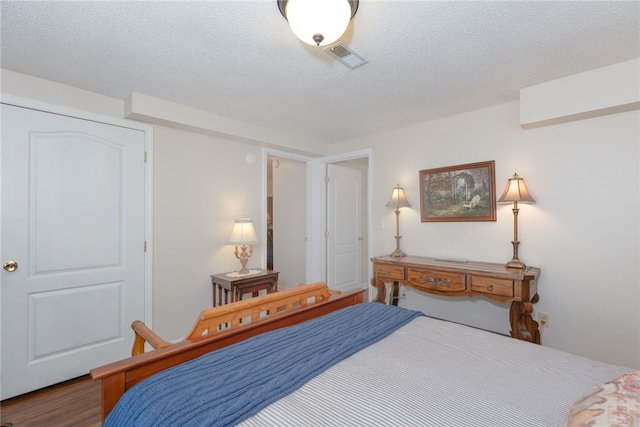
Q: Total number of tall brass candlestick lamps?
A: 2